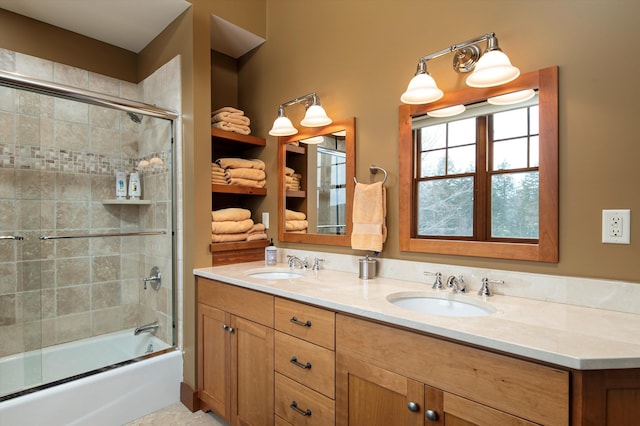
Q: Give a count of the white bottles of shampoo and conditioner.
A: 2